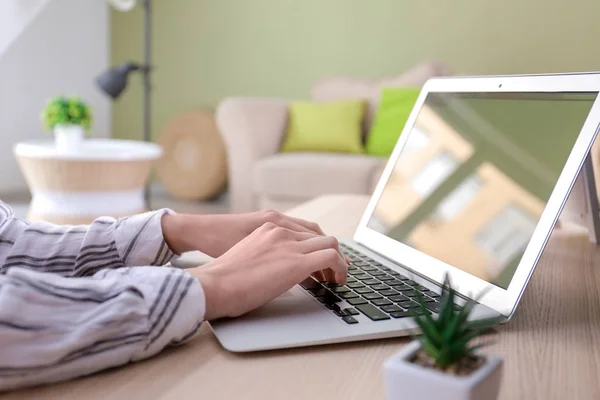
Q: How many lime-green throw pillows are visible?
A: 2